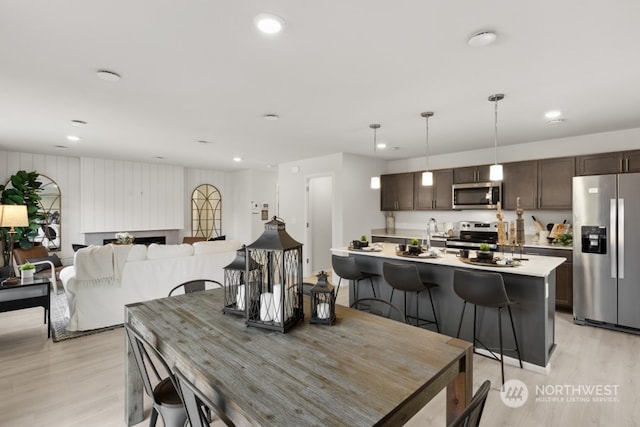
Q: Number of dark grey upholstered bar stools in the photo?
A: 3